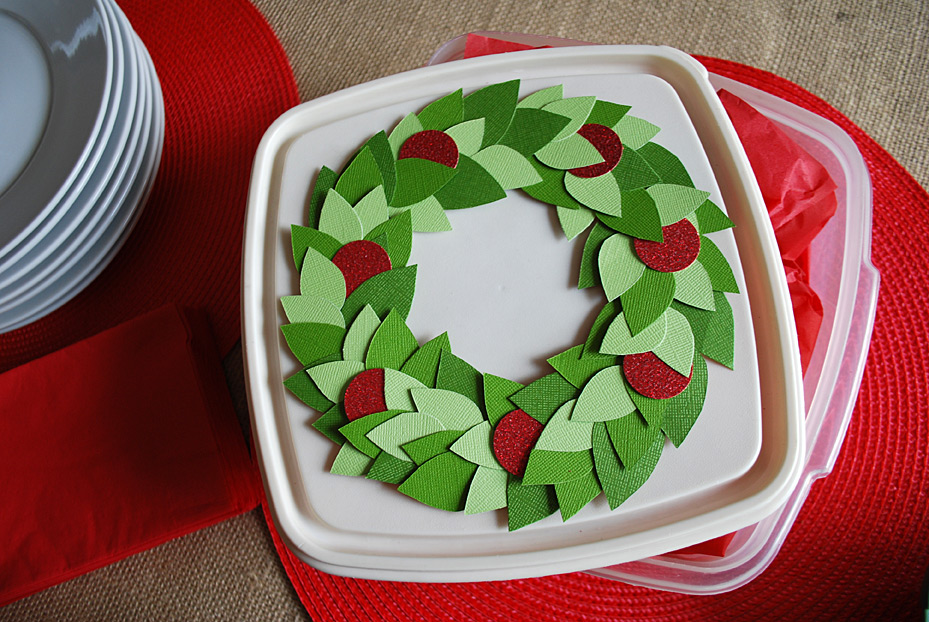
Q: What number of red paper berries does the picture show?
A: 7